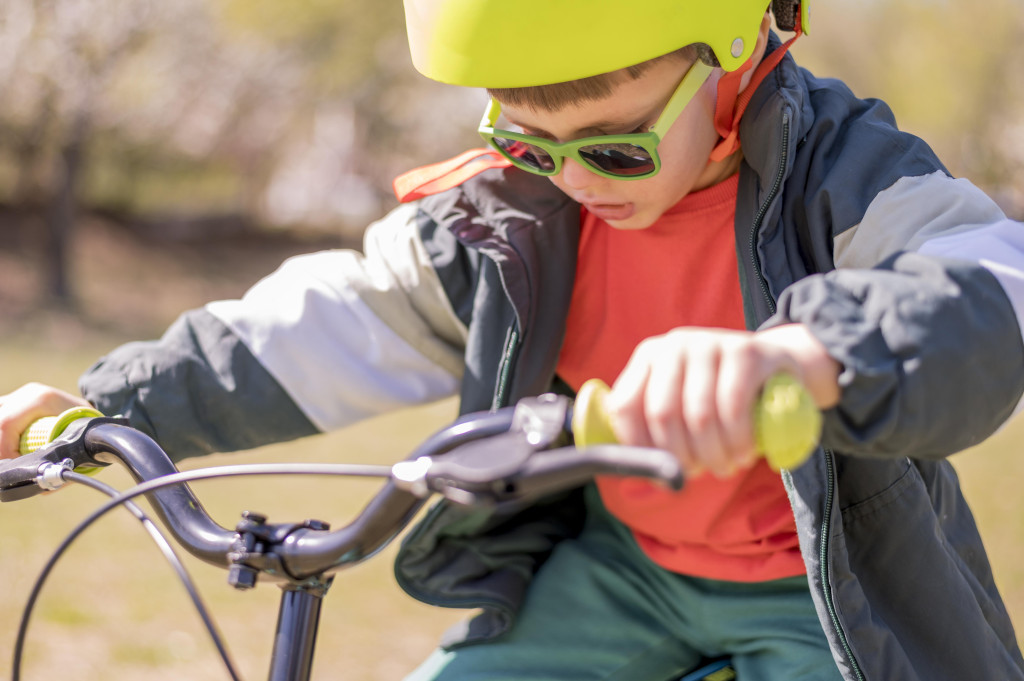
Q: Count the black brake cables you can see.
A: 2